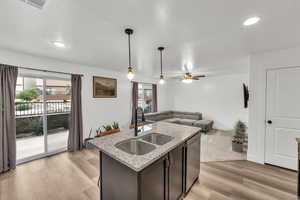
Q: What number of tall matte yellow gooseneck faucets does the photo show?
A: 0